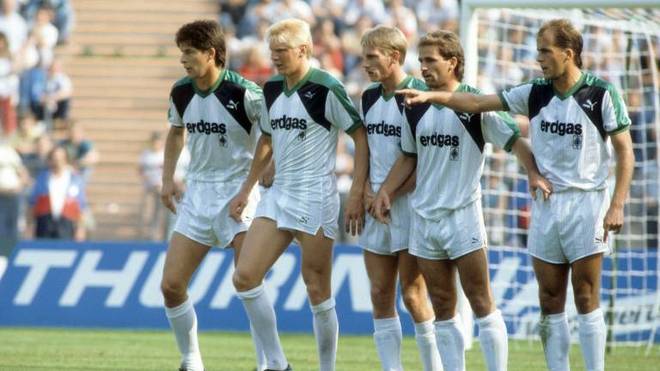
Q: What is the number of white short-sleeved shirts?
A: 5